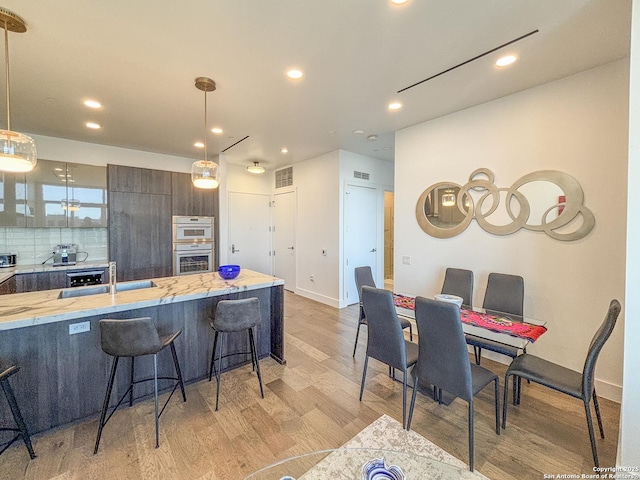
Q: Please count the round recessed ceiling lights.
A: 9